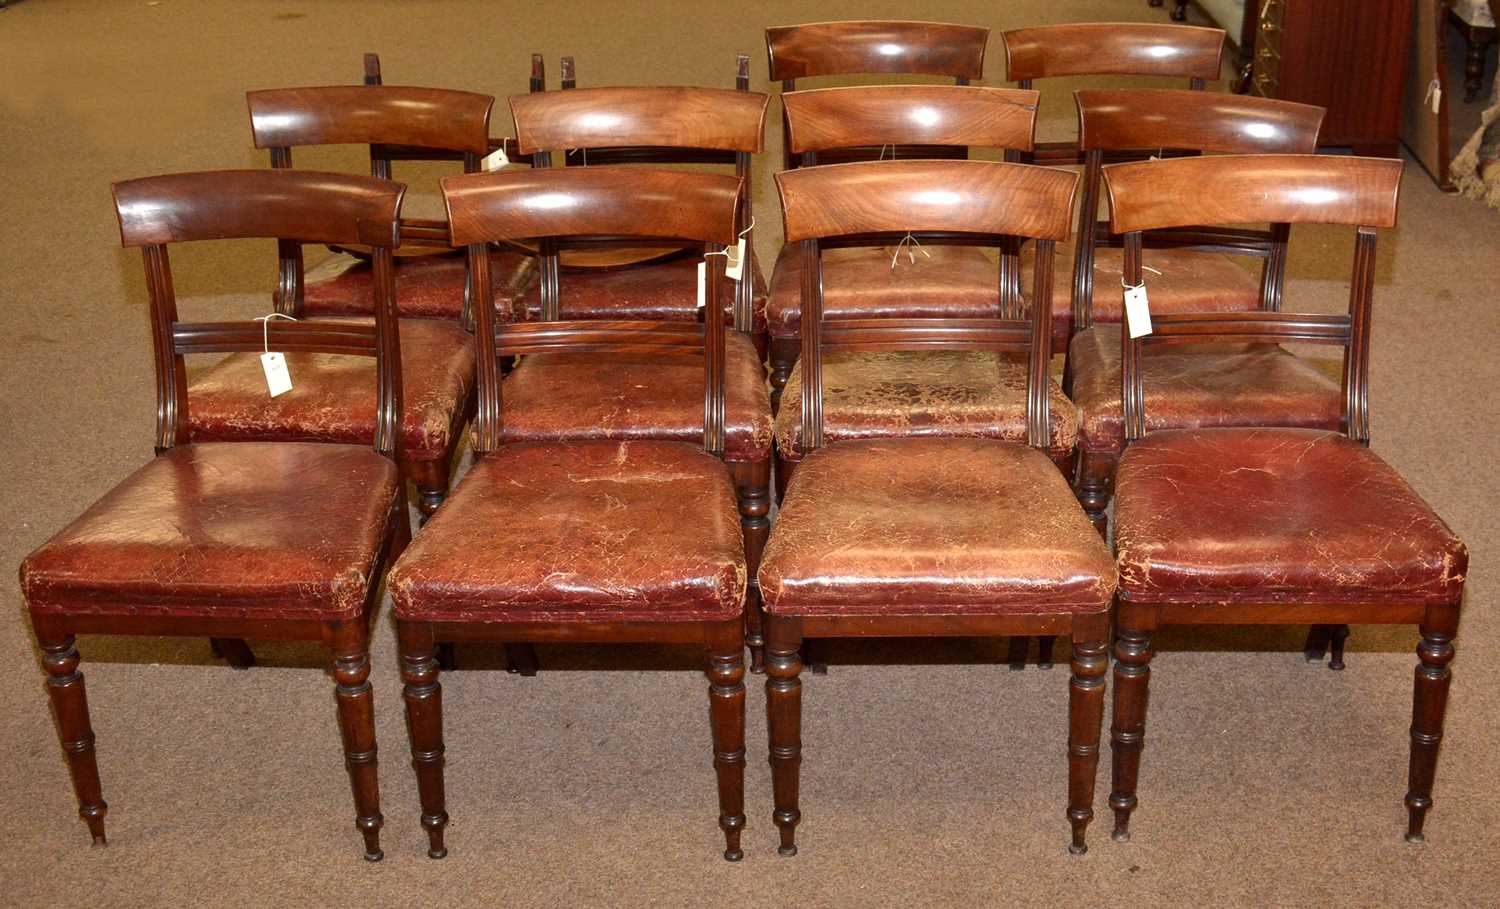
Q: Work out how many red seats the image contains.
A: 12